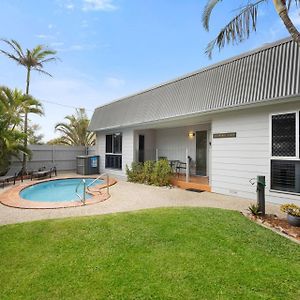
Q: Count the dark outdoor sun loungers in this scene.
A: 2